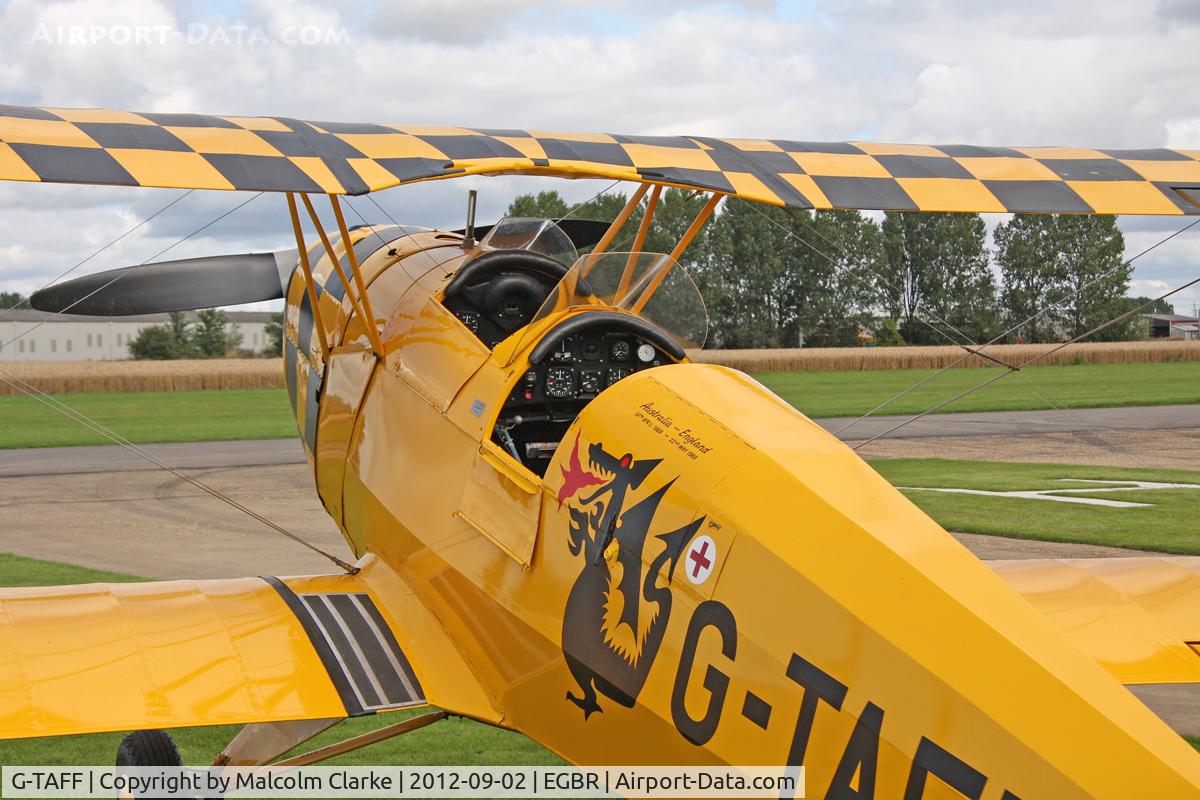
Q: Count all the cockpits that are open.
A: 2